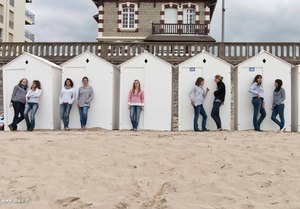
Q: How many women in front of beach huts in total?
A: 9